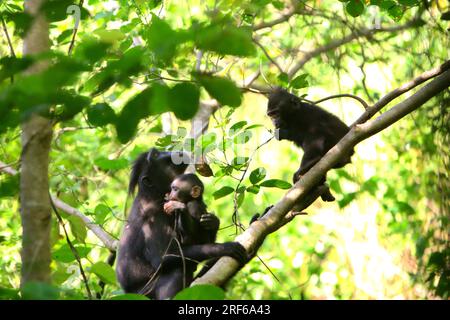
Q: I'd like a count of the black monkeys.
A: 3